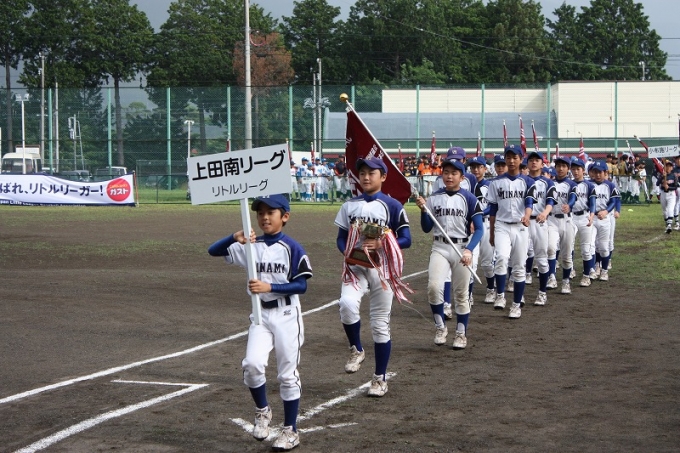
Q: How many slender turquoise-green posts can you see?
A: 10